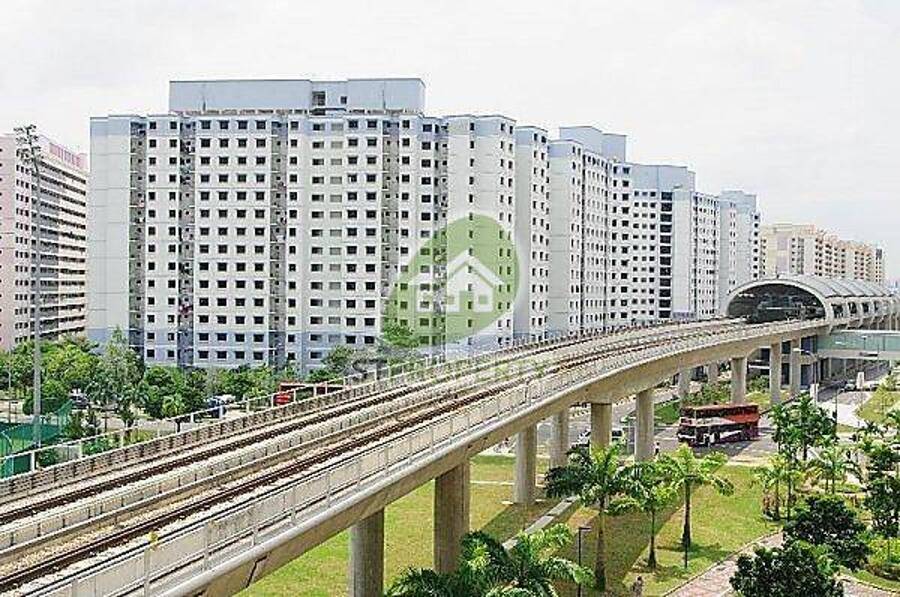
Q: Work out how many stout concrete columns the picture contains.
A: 11